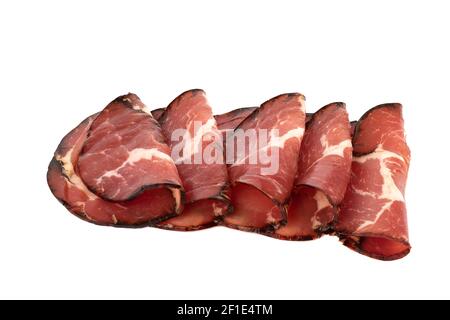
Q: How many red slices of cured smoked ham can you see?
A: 5